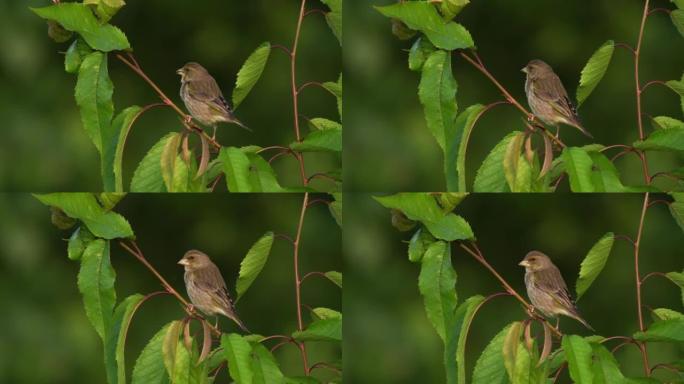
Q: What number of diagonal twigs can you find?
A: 4